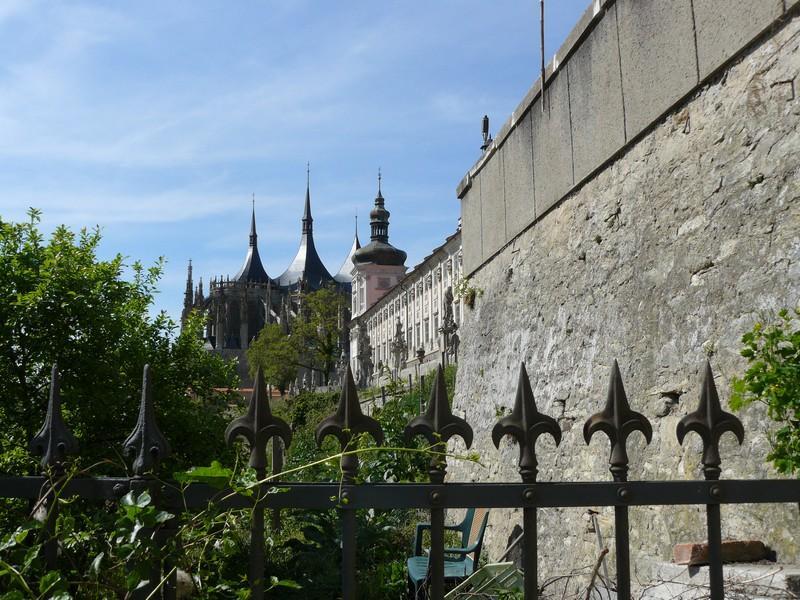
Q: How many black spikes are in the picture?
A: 8